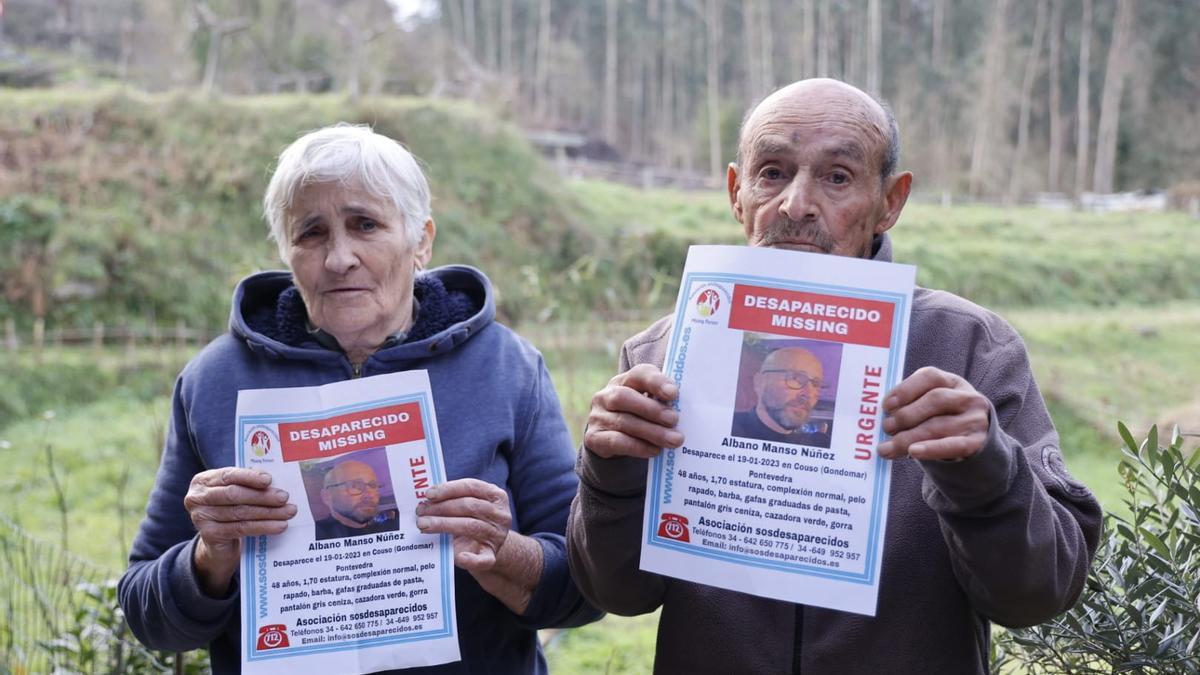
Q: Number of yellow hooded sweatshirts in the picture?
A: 0